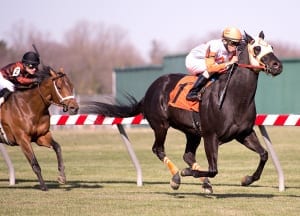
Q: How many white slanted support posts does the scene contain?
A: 3